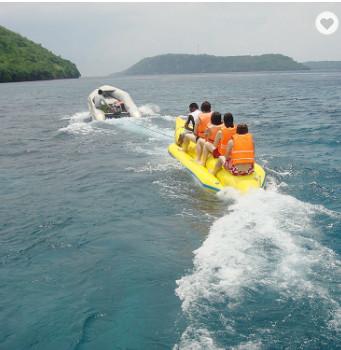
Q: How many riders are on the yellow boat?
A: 5